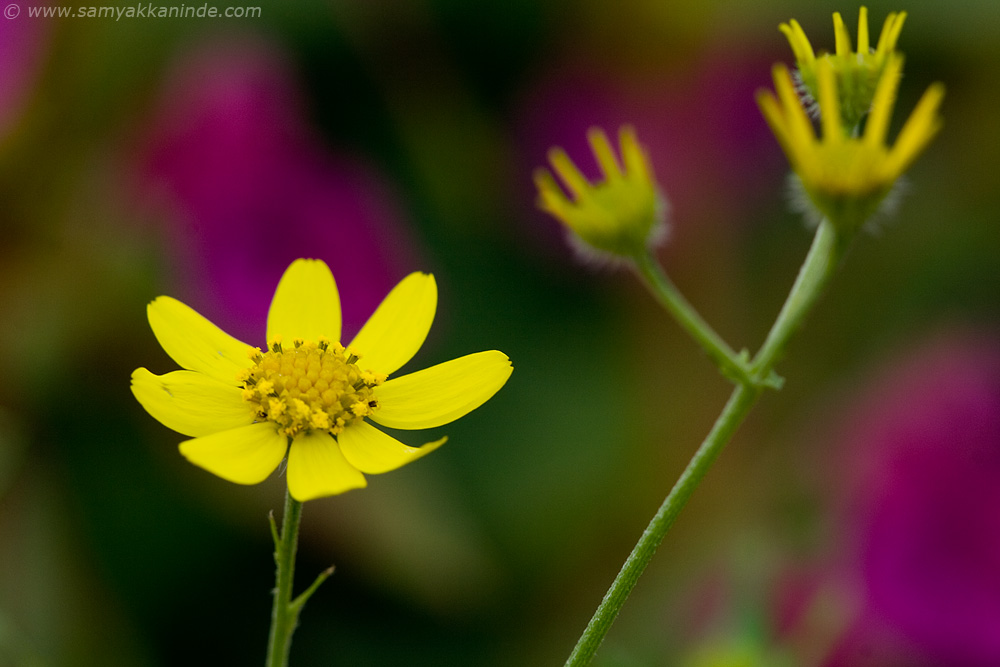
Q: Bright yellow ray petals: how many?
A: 8